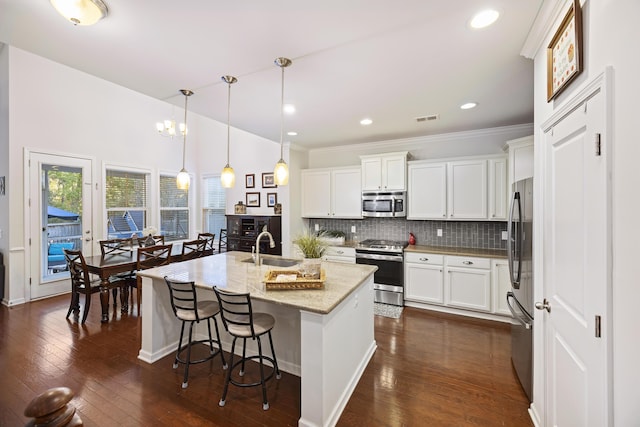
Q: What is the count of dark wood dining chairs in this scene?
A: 6